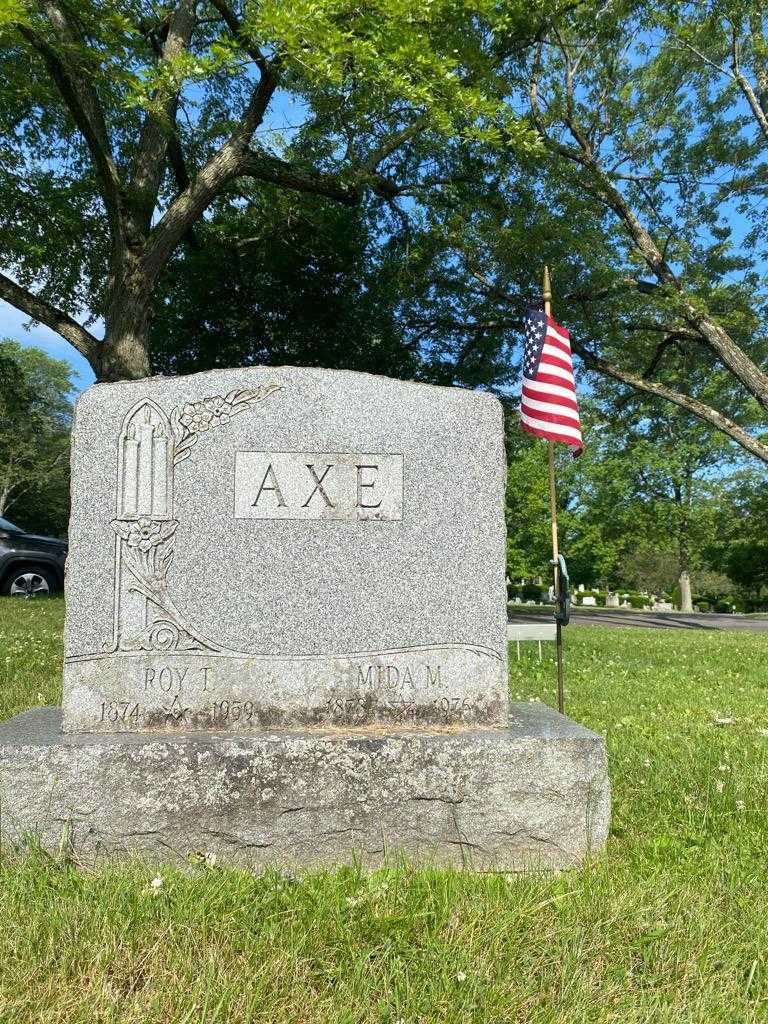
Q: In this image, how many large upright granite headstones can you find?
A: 1